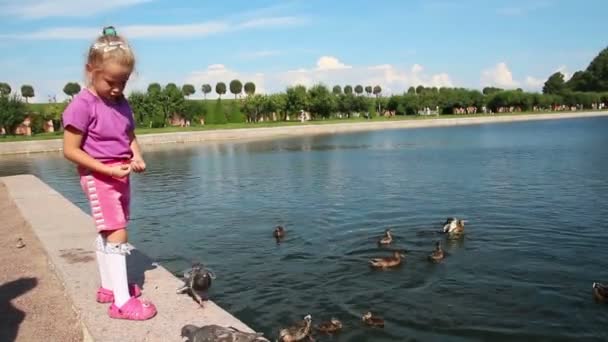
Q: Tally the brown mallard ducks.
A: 9